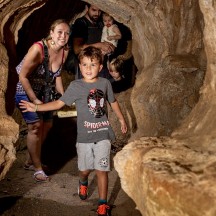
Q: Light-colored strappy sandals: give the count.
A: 2